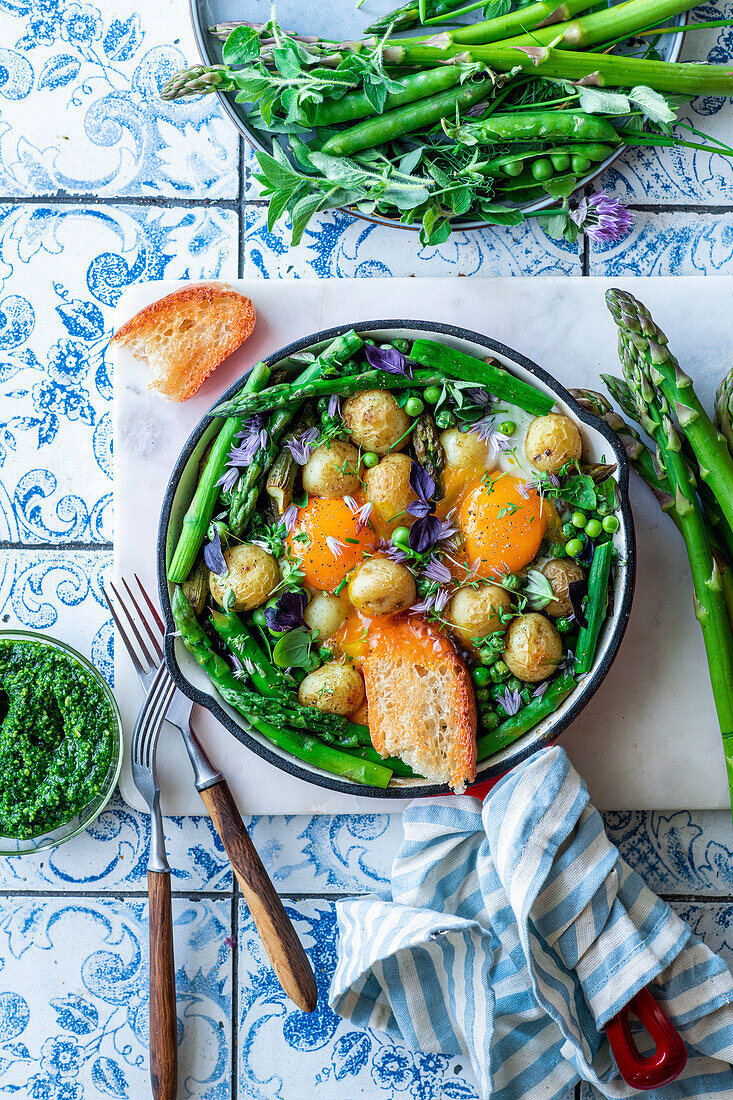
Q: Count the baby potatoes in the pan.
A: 12